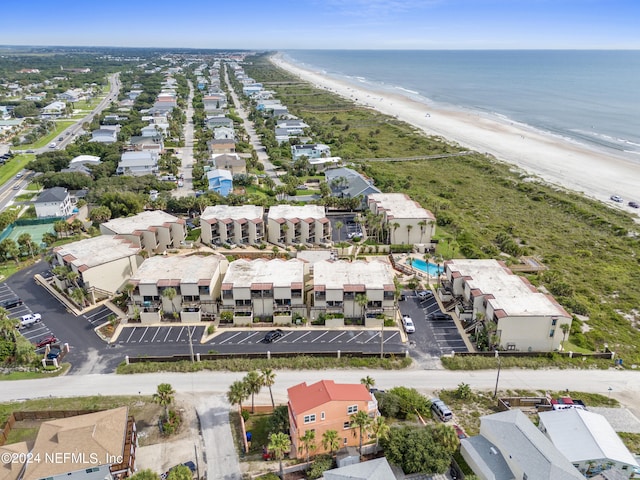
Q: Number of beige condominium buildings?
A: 9